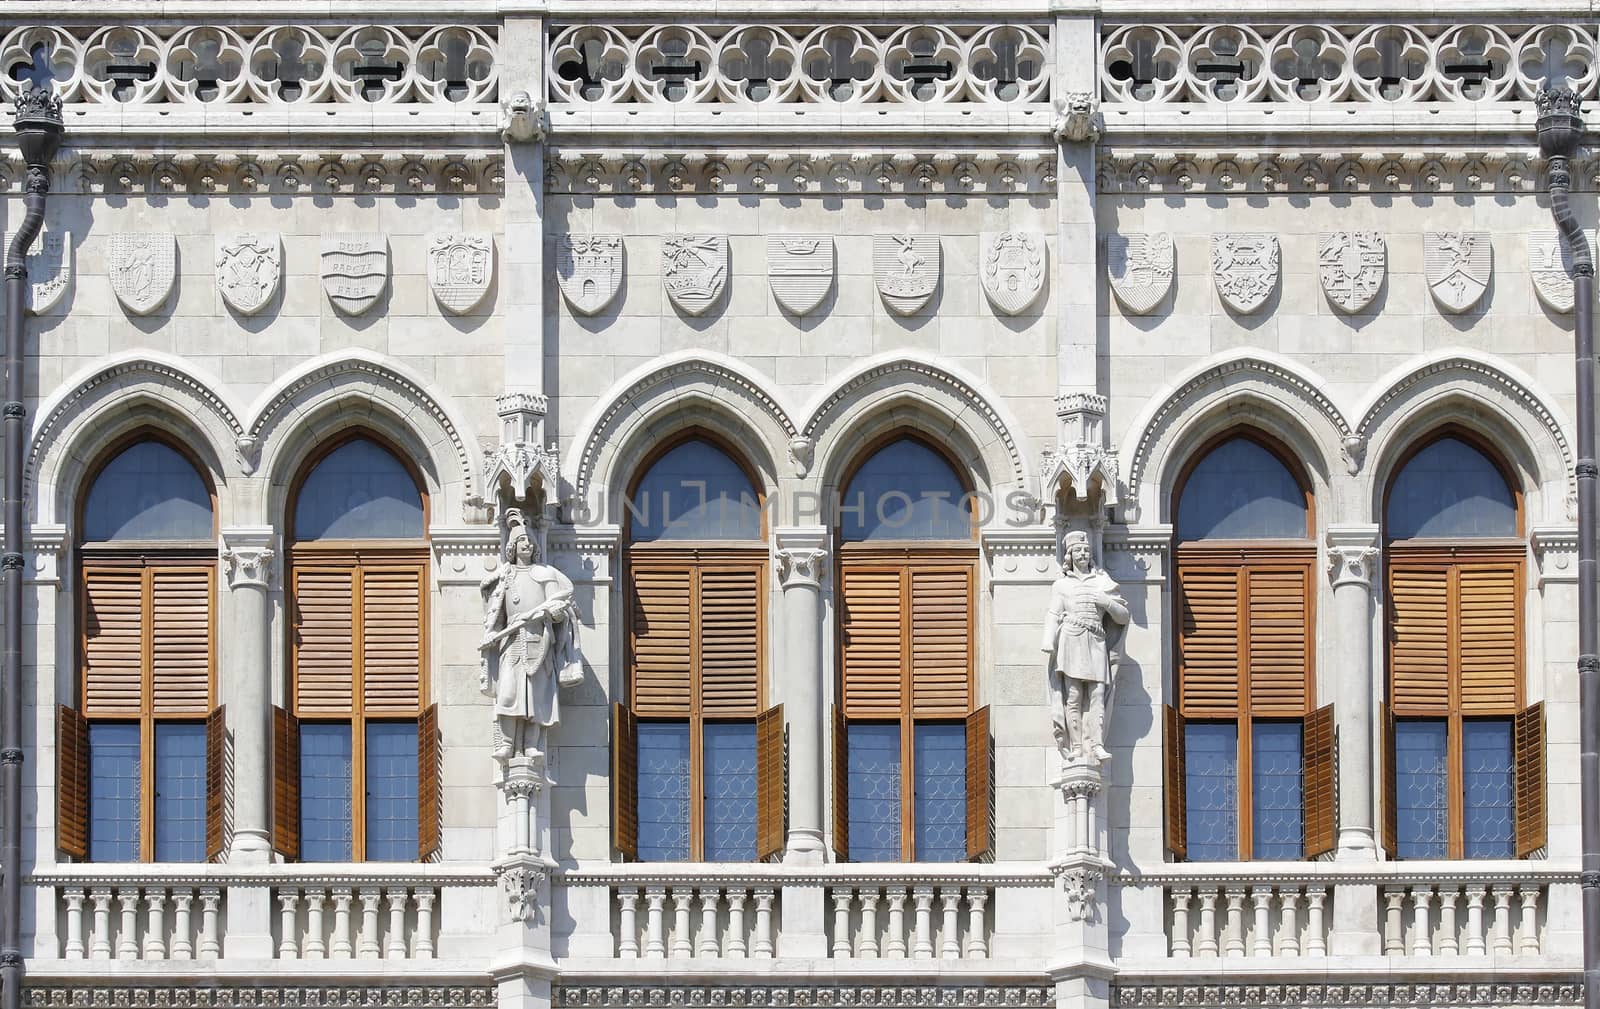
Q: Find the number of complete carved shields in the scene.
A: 13